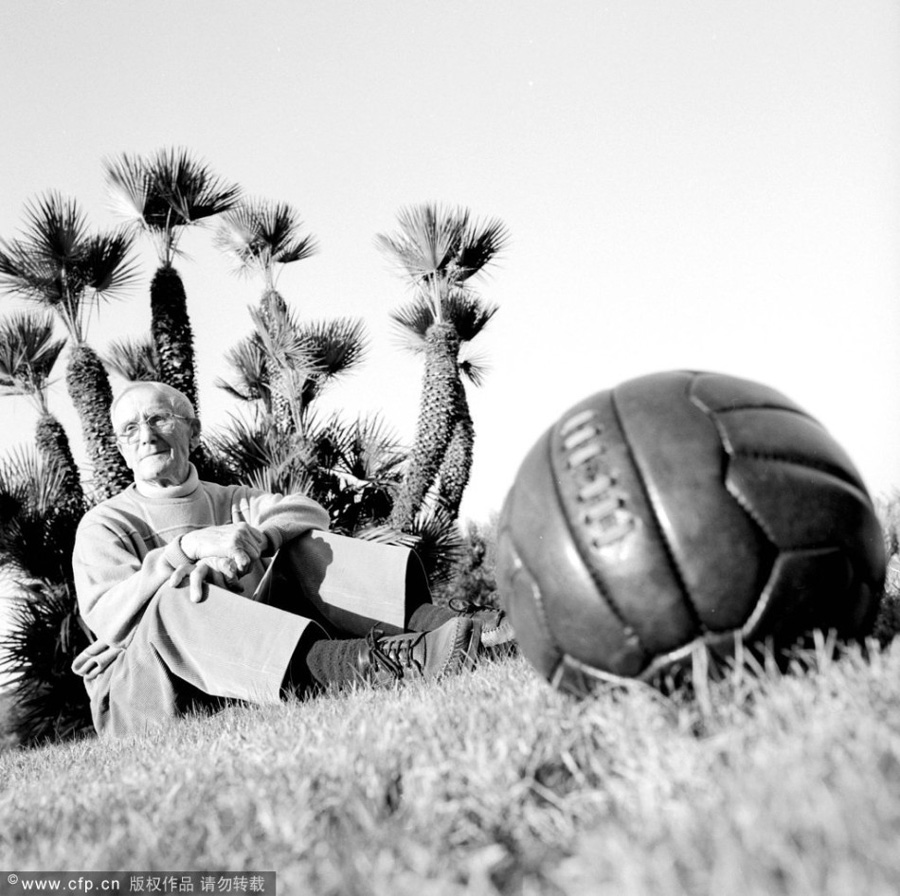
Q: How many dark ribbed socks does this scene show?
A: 2